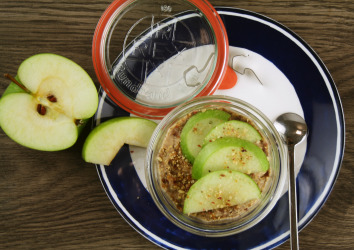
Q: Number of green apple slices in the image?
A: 5